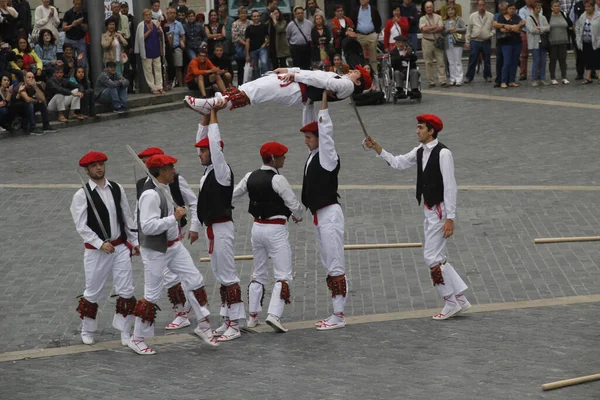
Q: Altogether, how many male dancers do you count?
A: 8